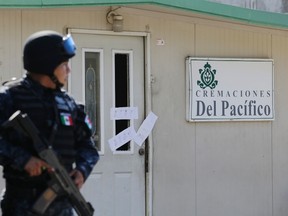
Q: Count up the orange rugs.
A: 0